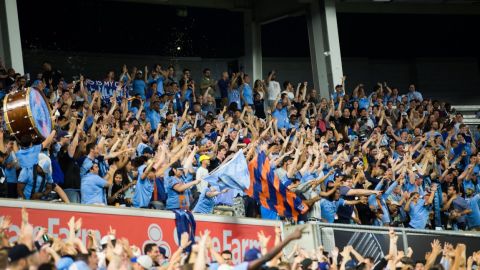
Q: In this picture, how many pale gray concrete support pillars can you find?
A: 3